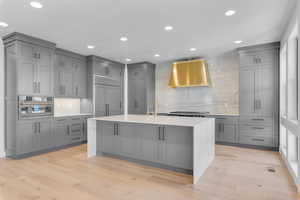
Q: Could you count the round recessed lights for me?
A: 10